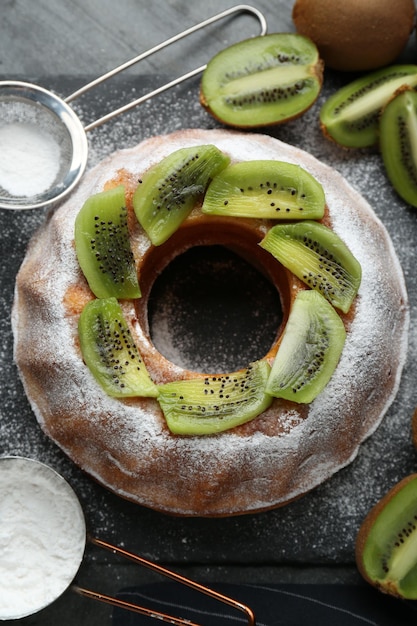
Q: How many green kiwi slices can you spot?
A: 7